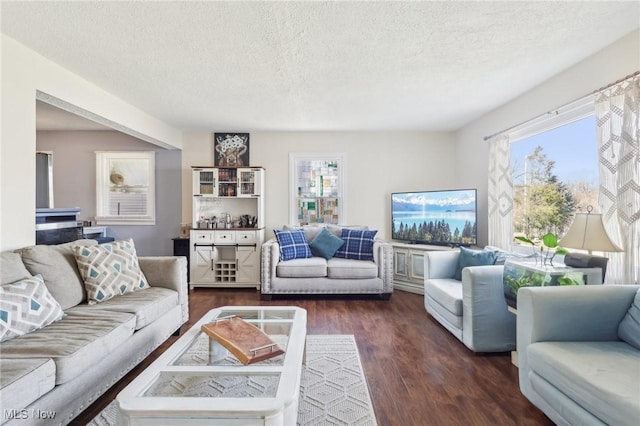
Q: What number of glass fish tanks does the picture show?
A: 1